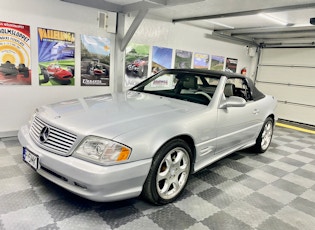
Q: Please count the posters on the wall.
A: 9